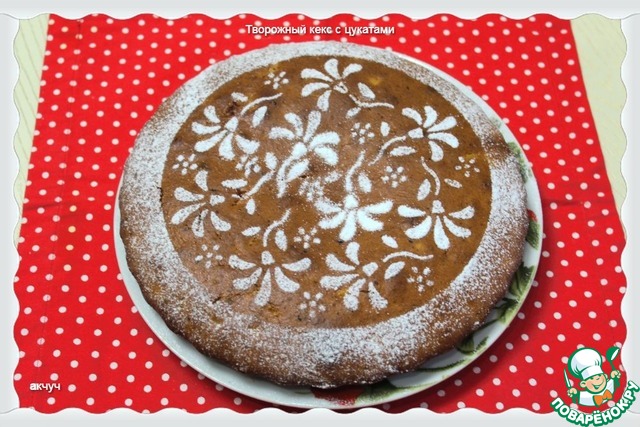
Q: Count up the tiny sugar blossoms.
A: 11